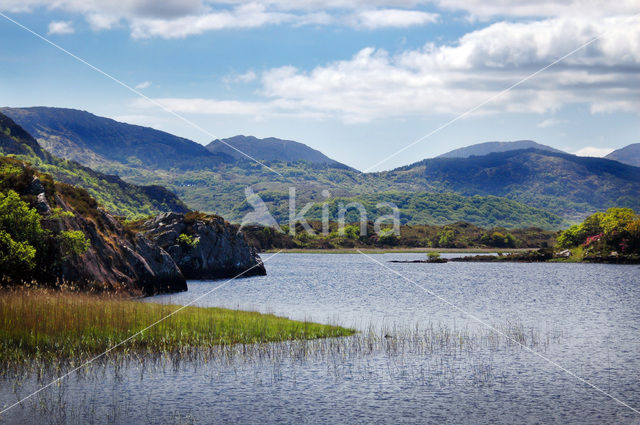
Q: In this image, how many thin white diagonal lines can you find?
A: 4